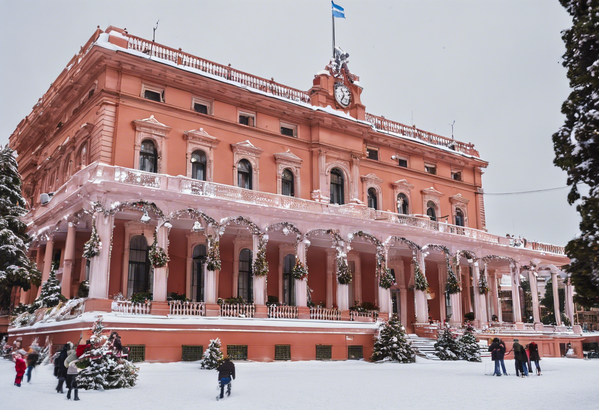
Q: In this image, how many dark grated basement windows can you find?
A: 6